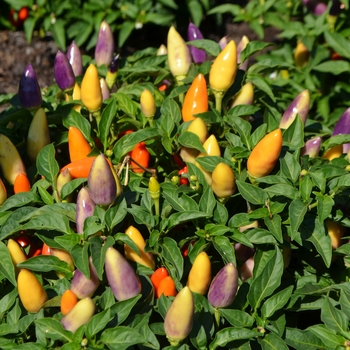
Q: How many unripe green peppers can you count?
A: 1